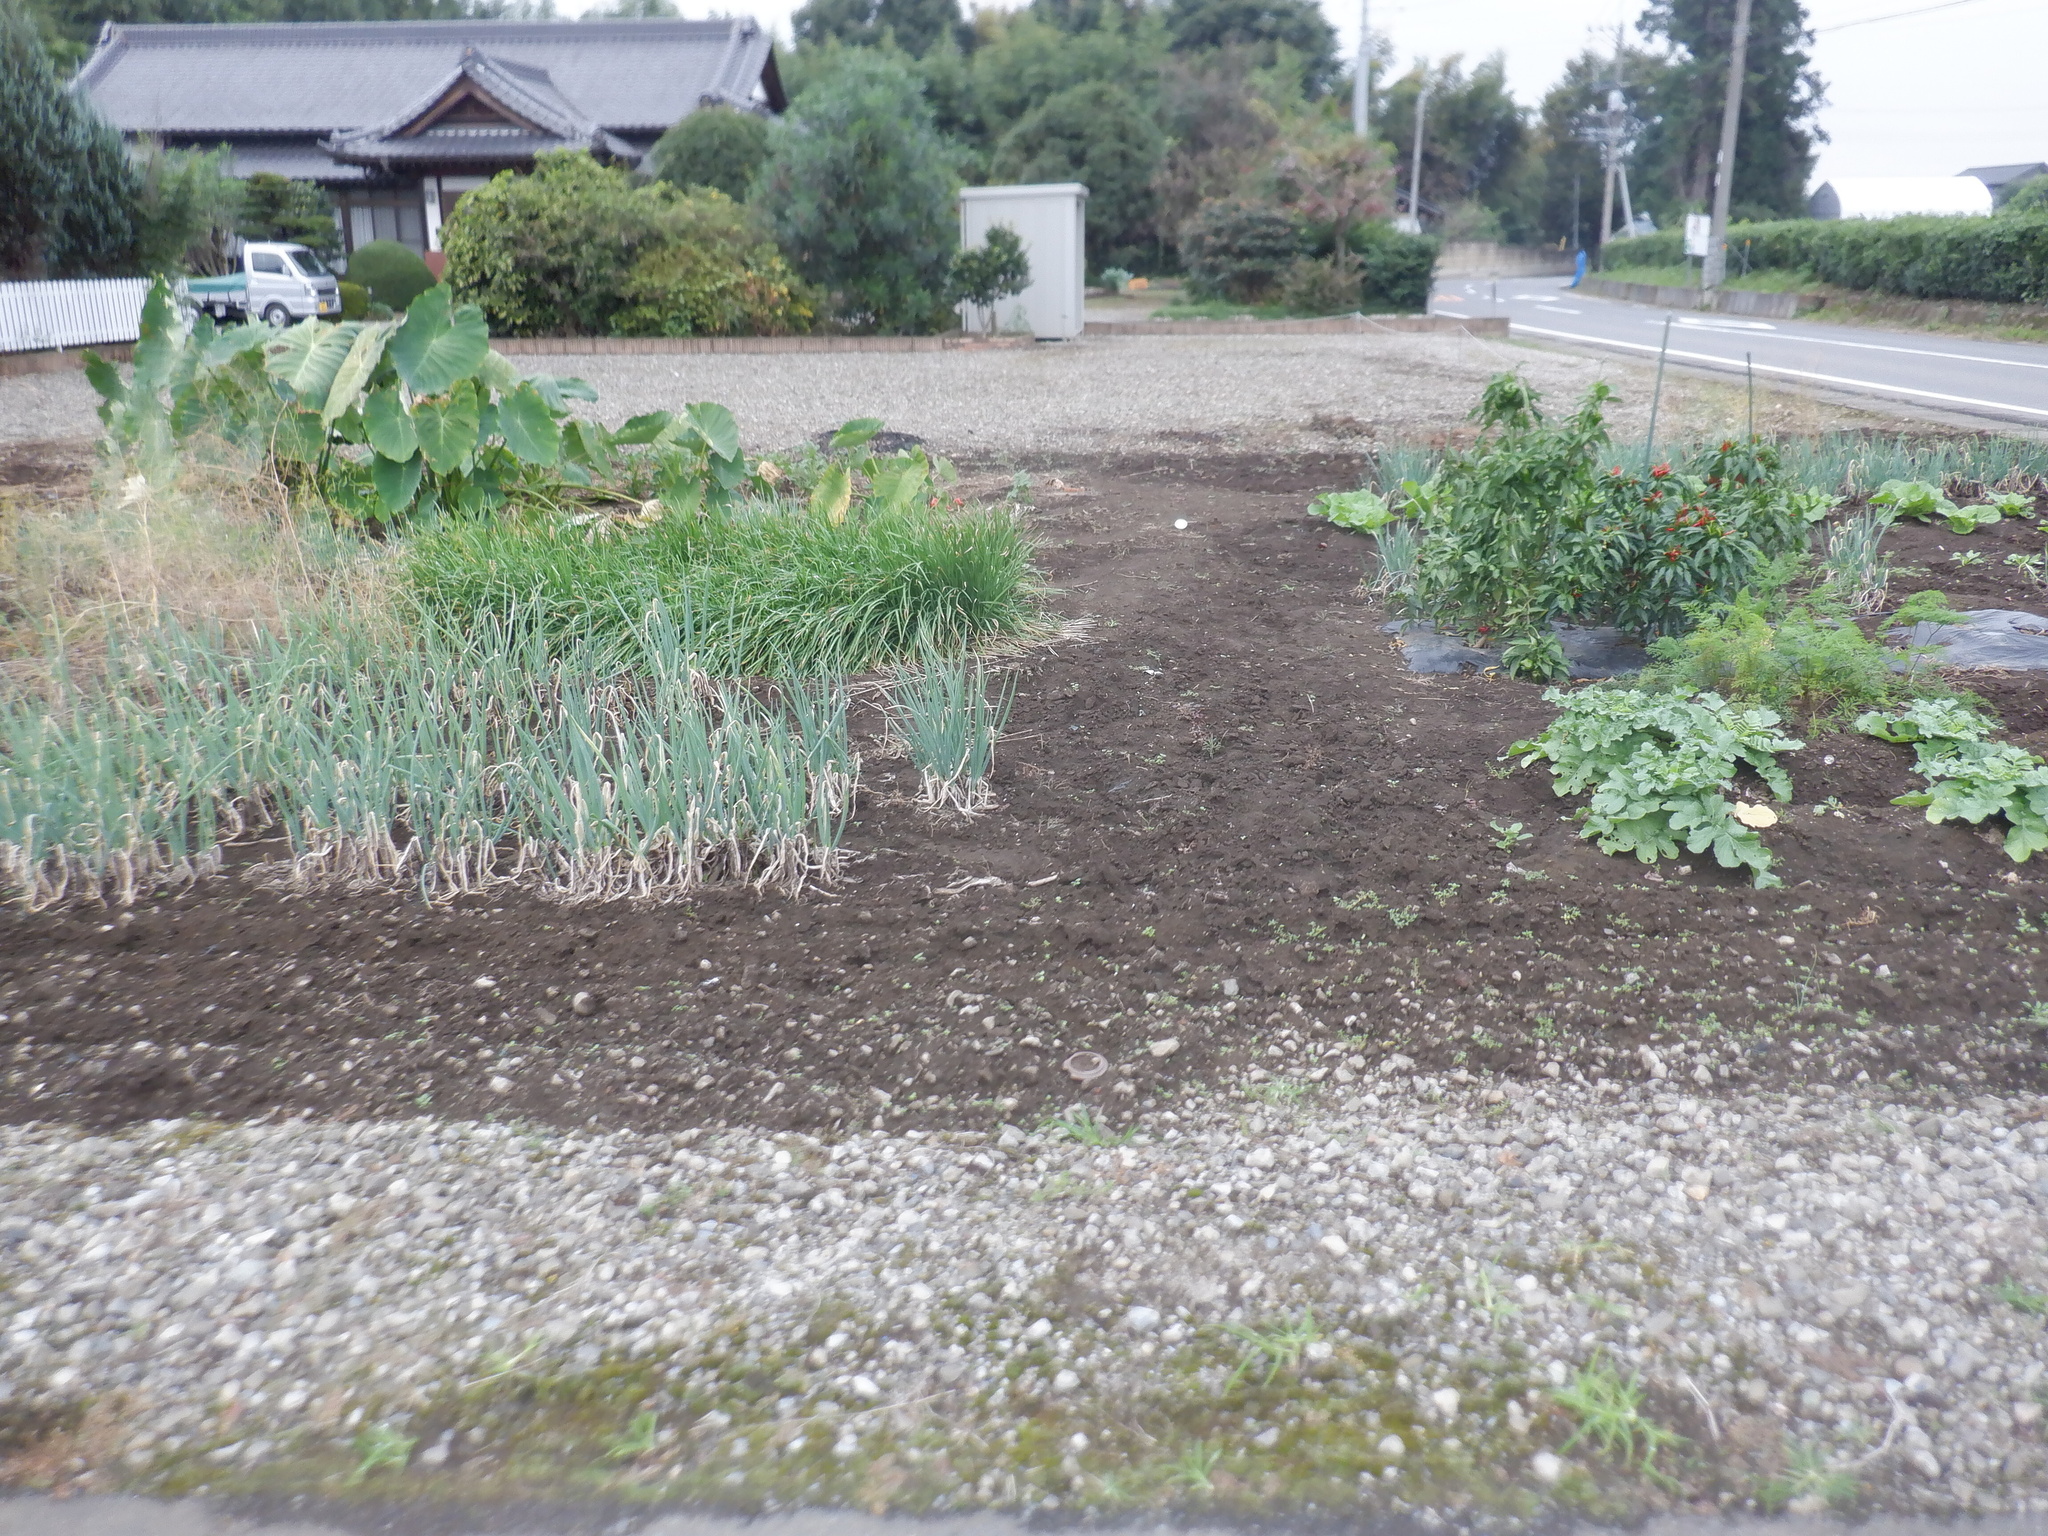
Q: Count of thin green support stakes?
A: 2